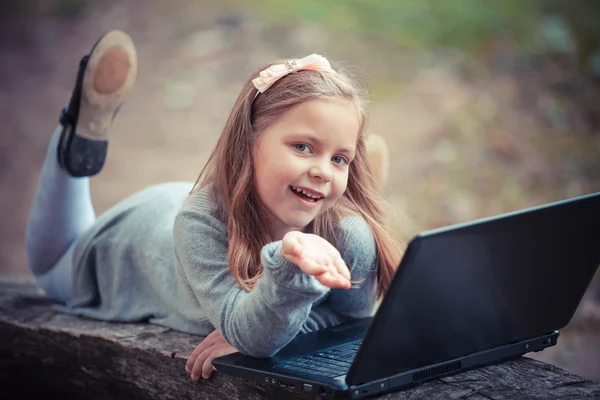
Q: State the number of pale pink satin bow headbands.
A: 1